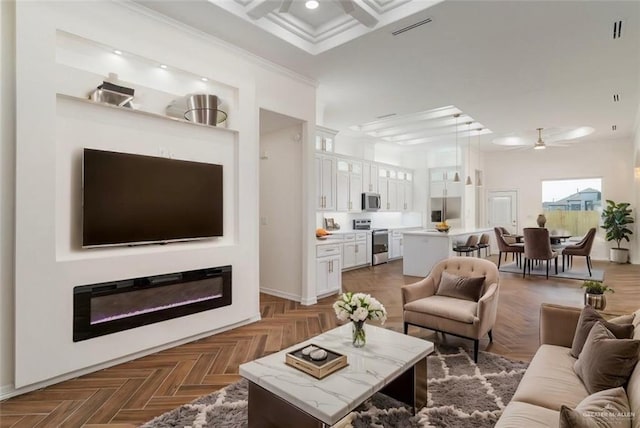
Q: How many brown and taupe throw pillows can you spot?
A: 4